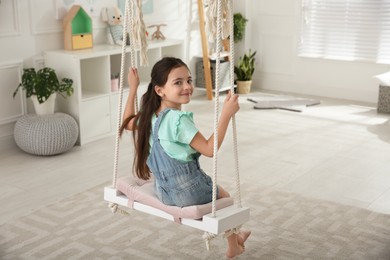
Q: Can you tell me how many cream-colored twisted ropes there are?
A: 4